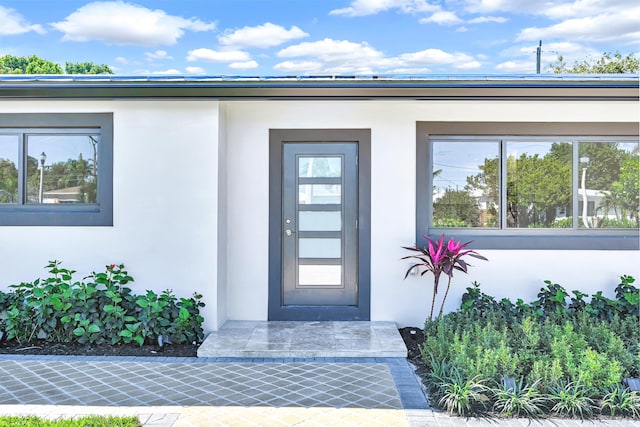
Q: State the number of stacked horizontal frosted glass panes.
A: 5